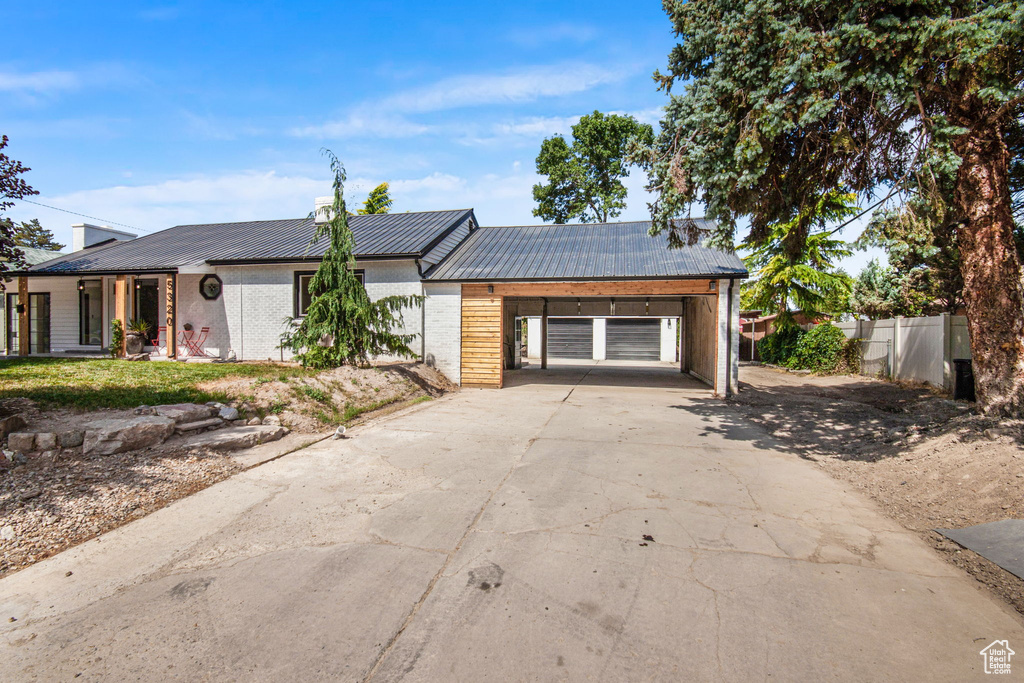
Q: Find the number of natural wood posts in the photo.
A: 3